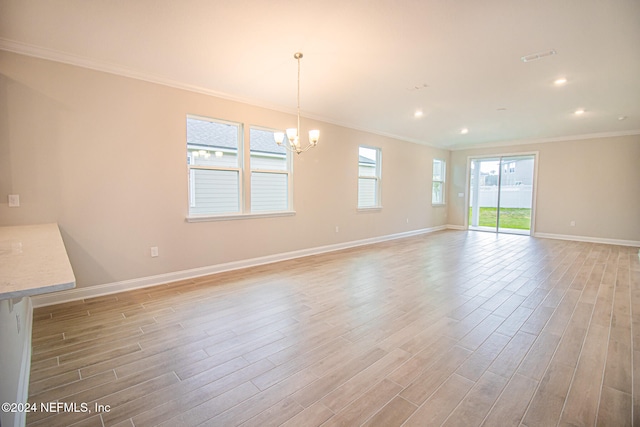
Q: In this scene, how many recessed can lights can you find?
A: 4